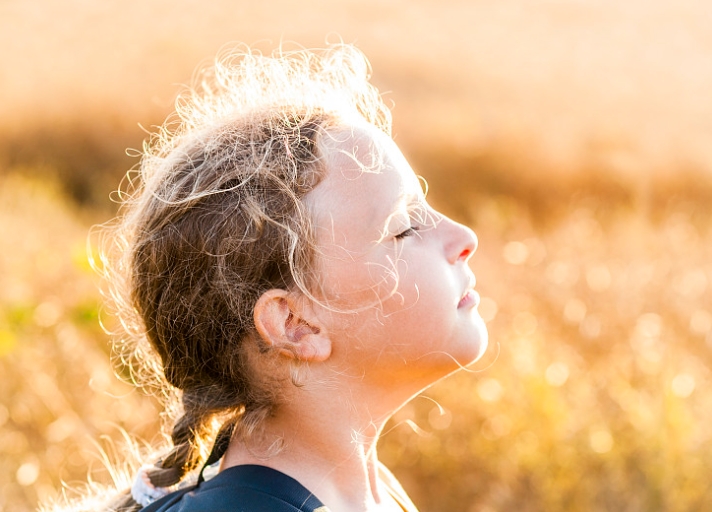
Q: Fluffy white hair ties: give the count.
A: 1